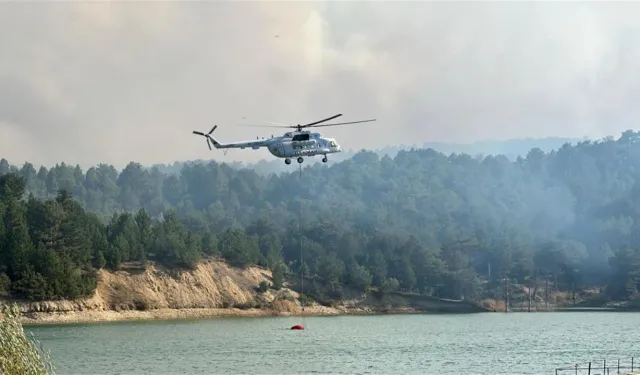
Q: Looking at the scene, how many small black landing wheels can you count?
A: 3